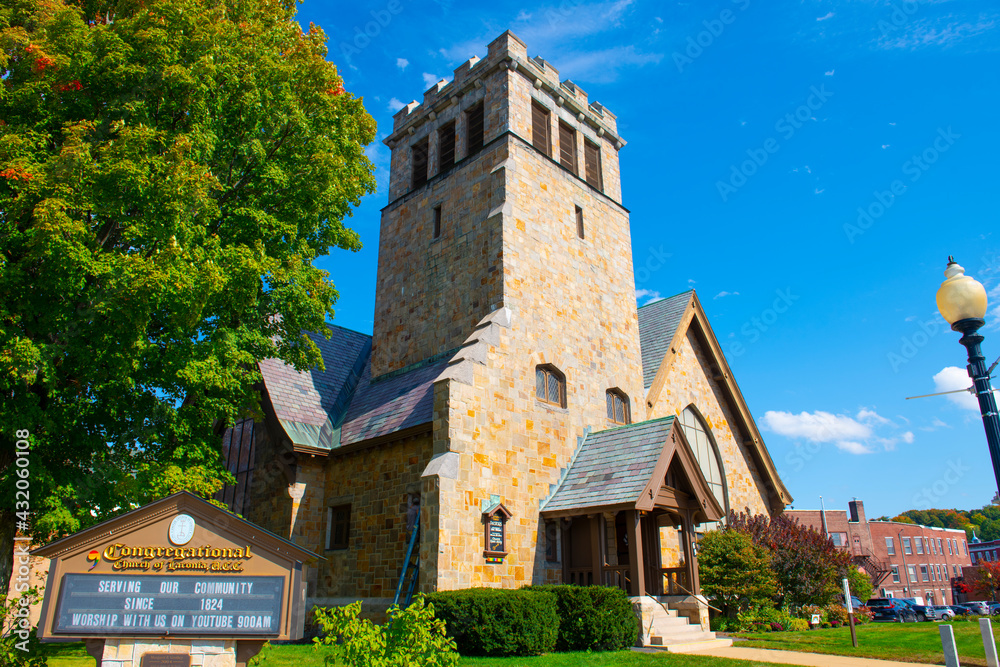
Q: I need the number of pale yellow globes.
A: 1